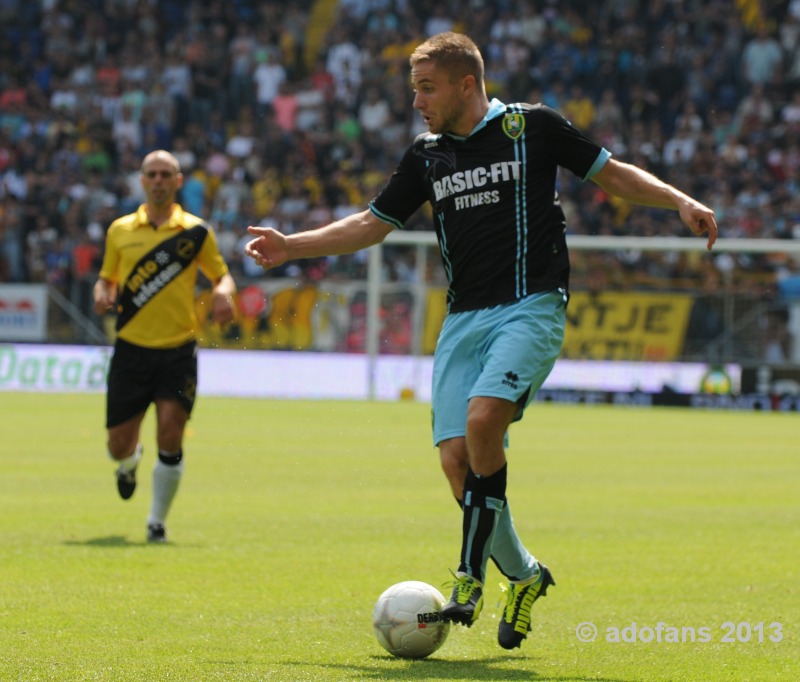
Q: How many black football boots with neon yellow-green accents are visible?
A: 2